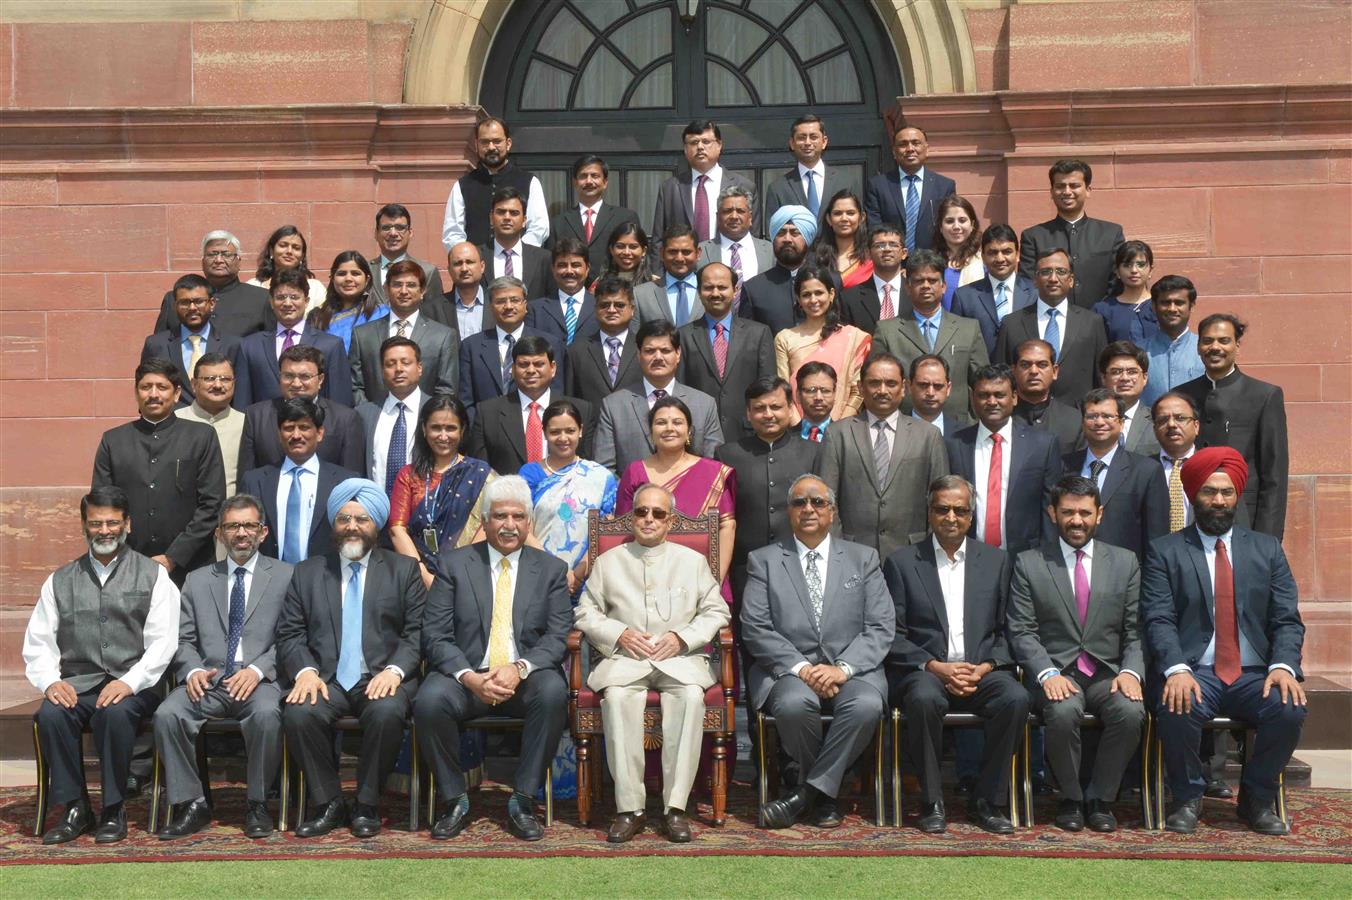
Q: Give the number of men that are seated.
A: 9